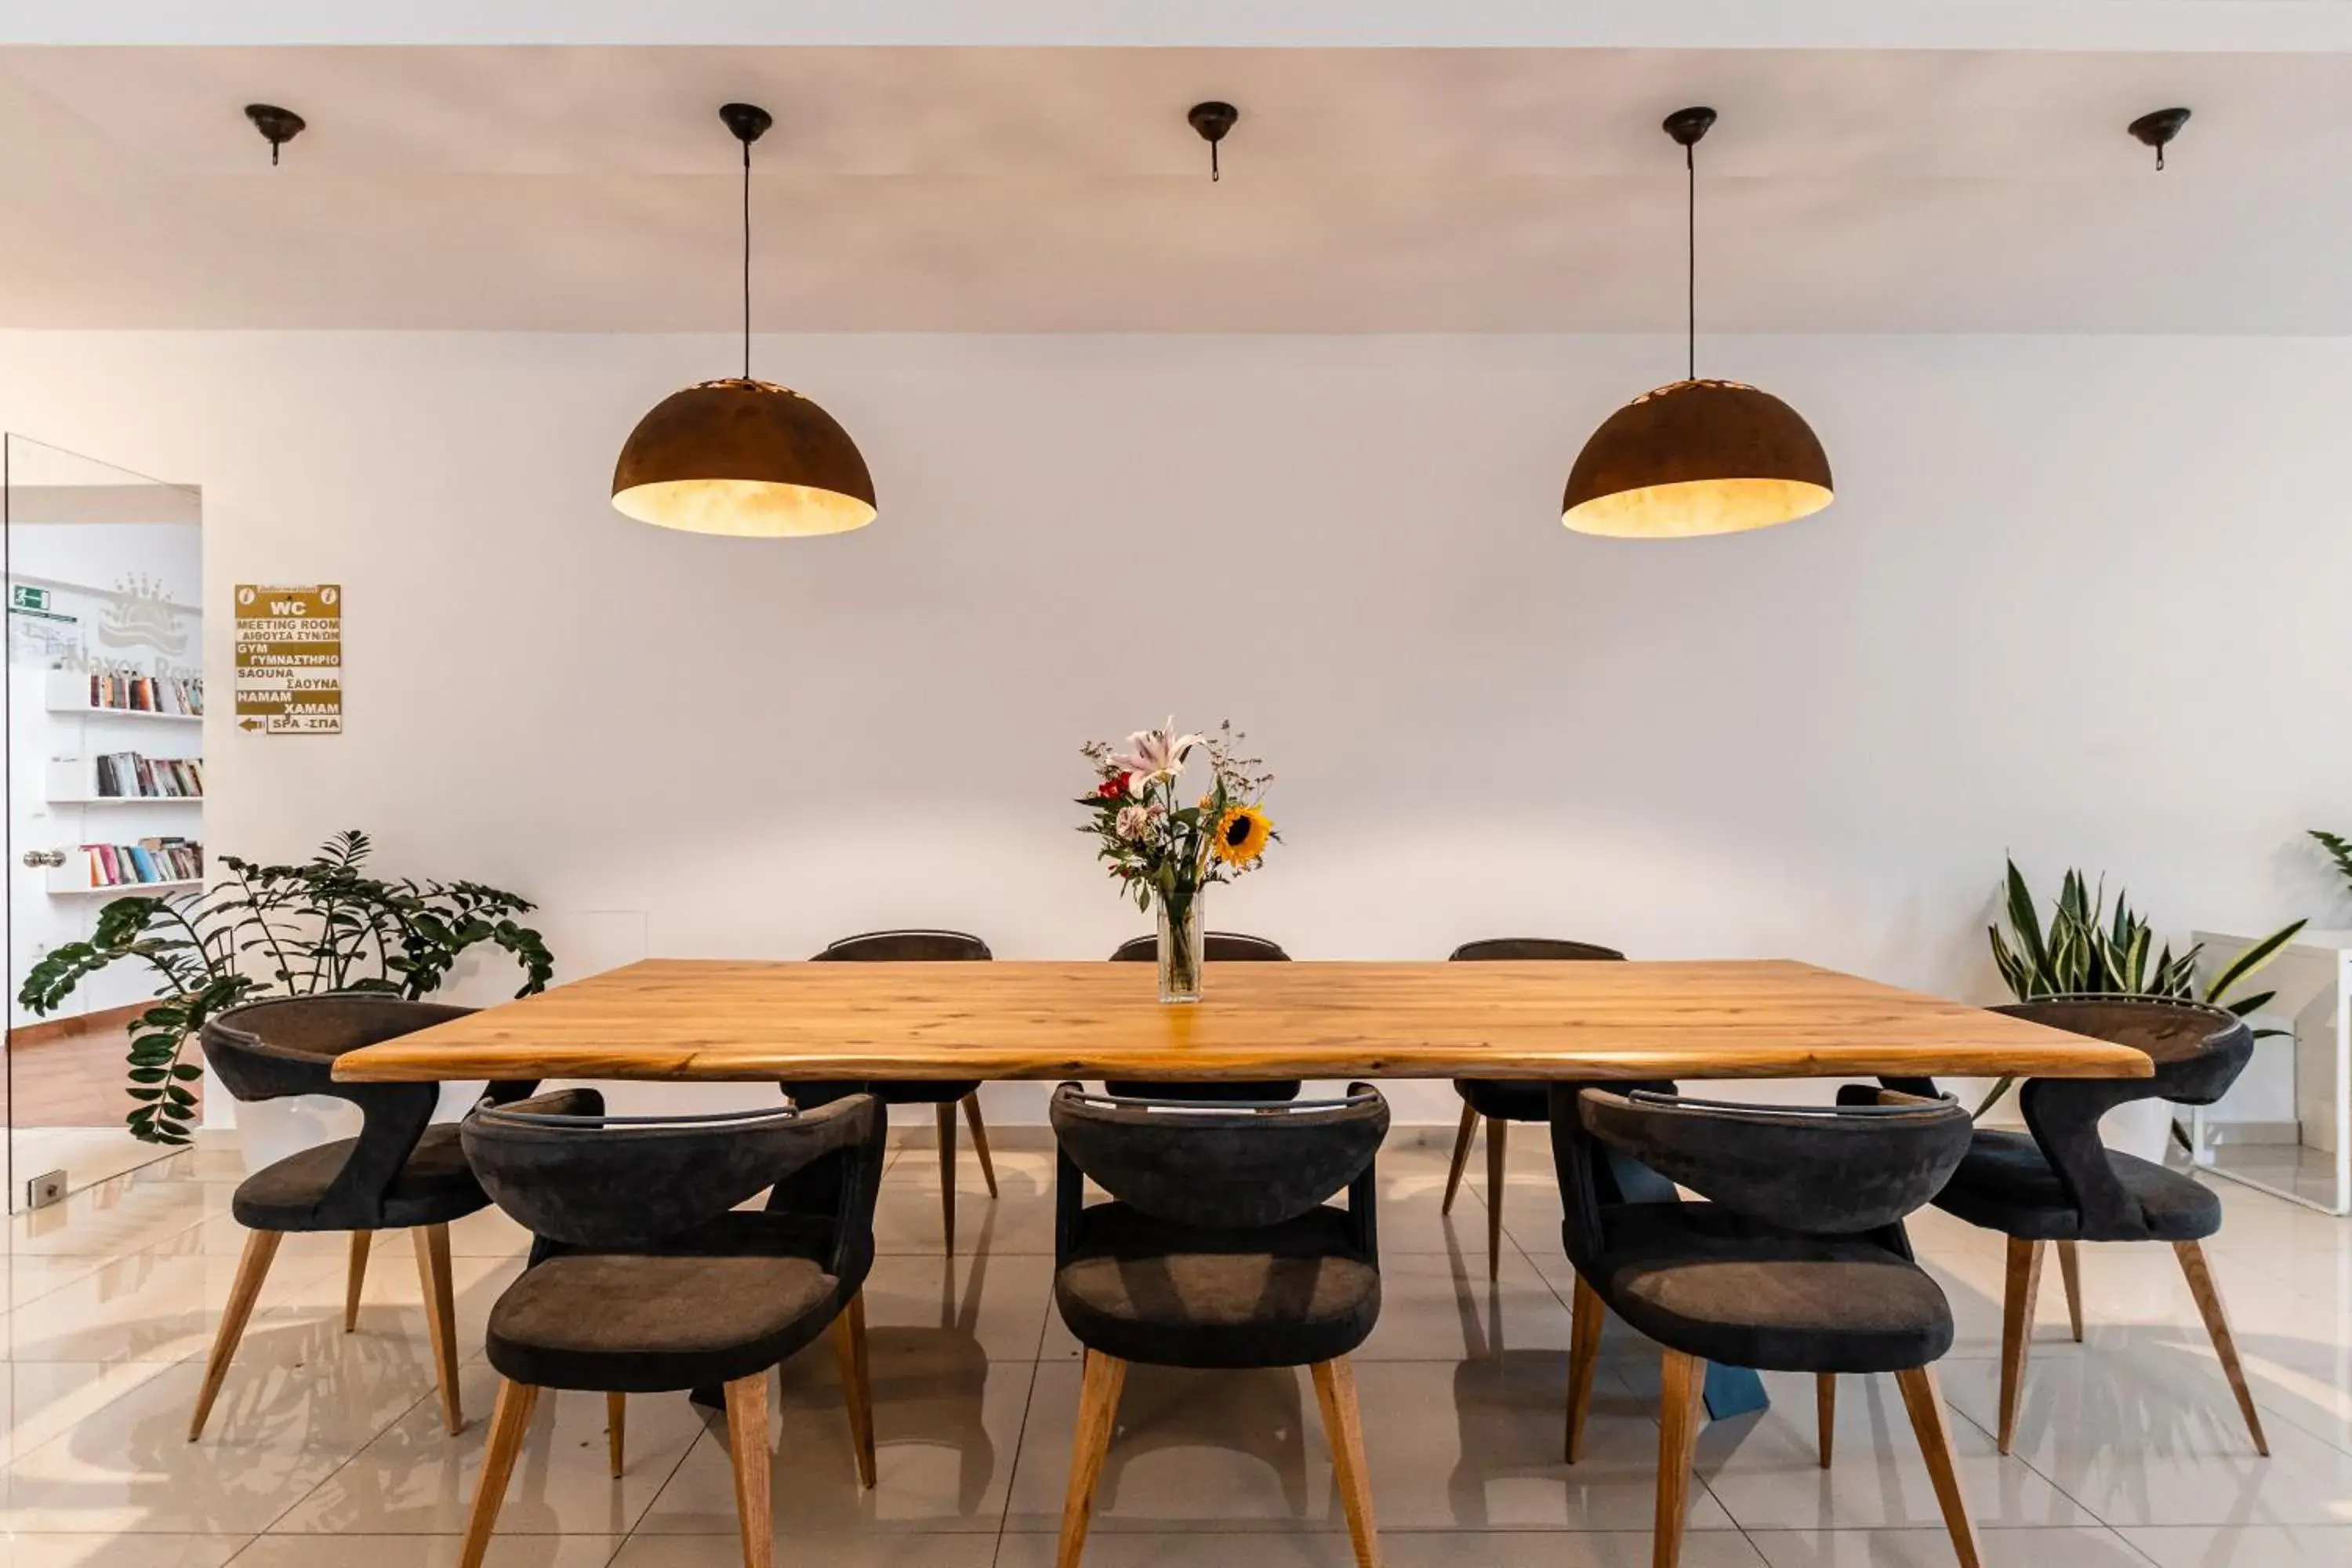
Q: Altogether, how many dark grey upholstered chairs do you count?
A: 8